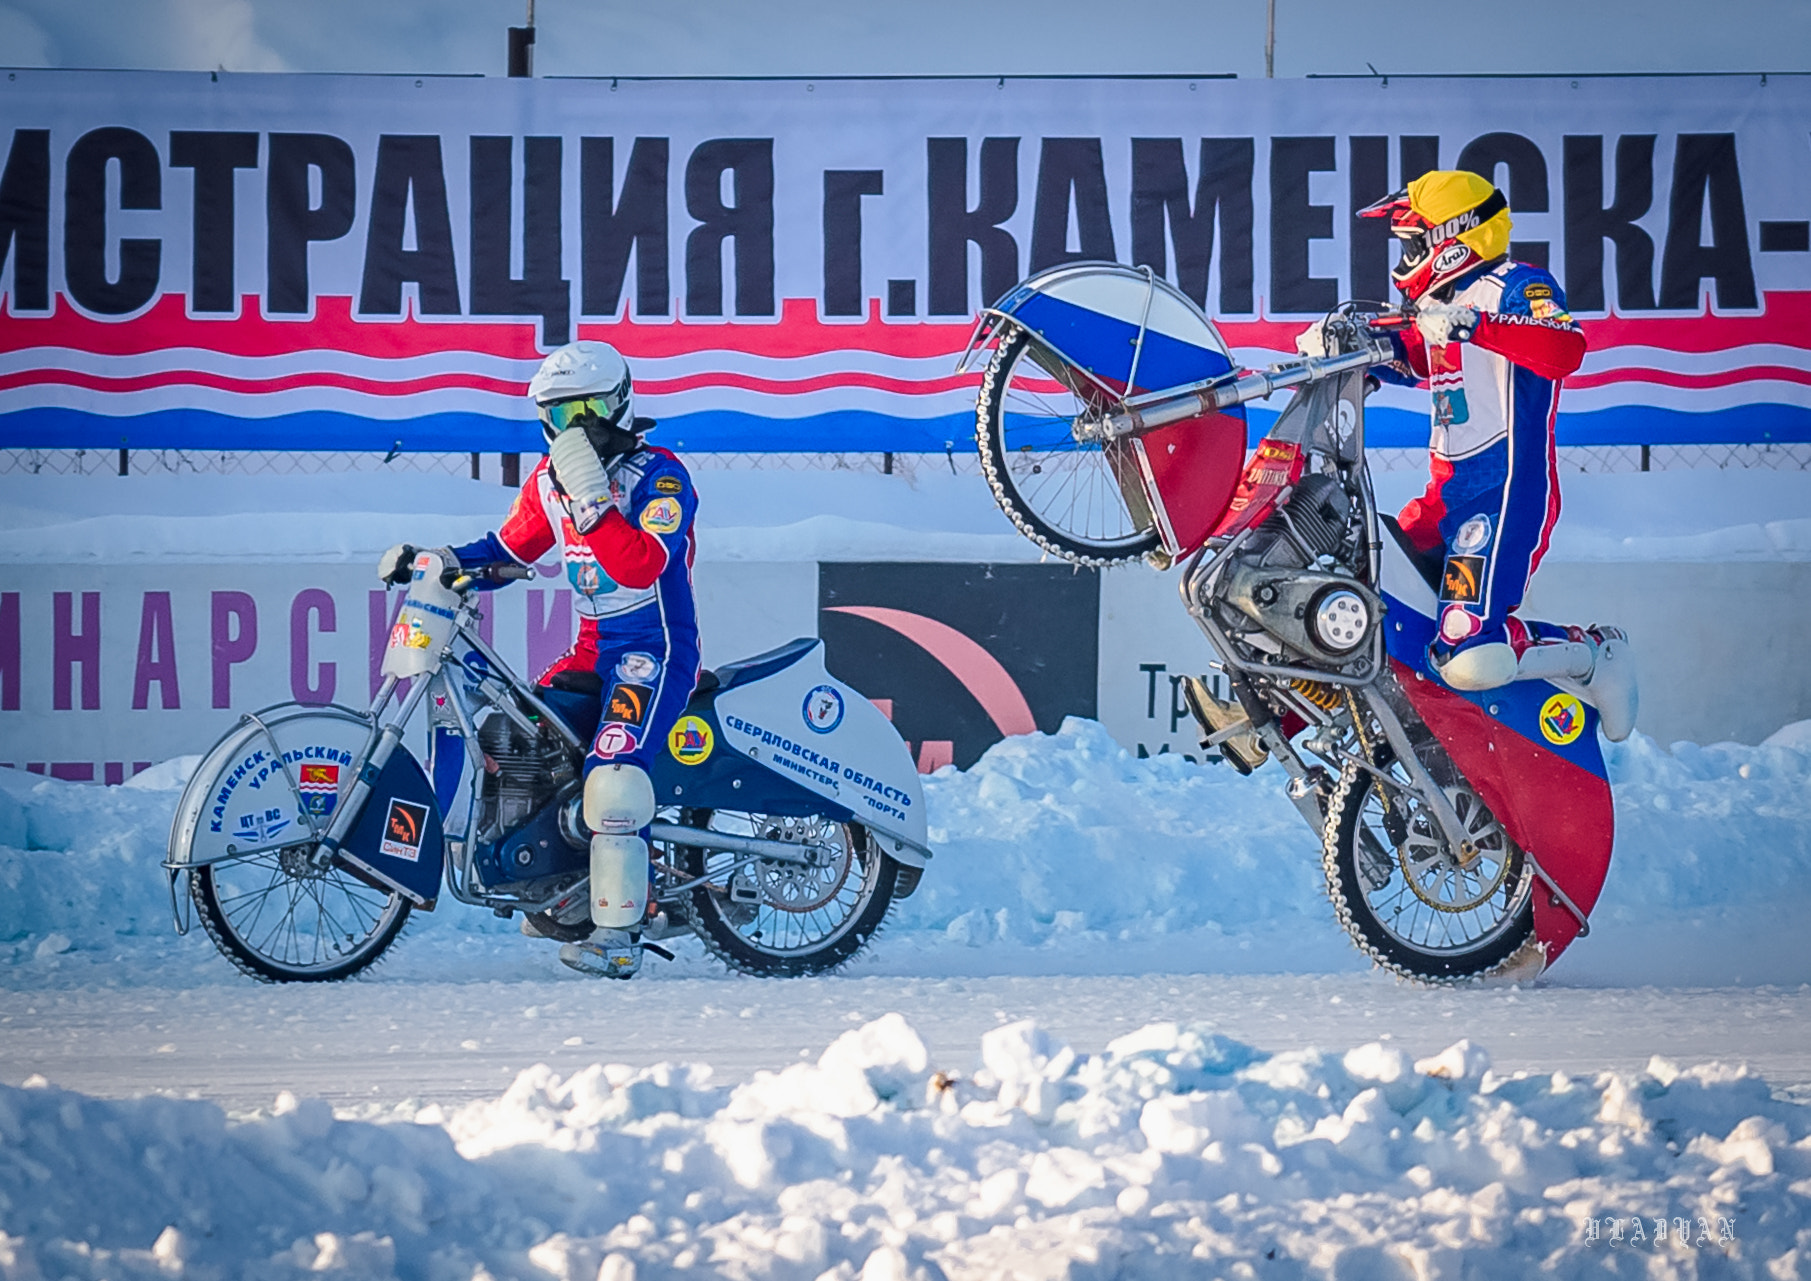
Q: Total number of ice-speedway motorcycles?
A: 2